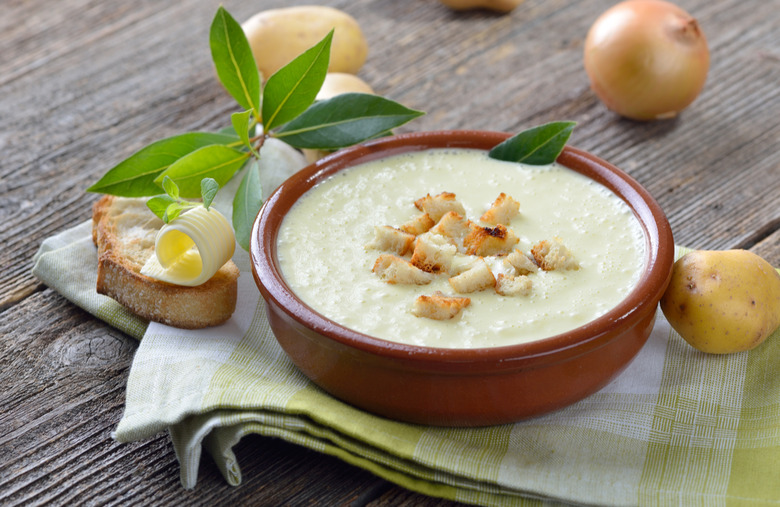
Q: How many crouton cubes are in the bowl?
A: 13